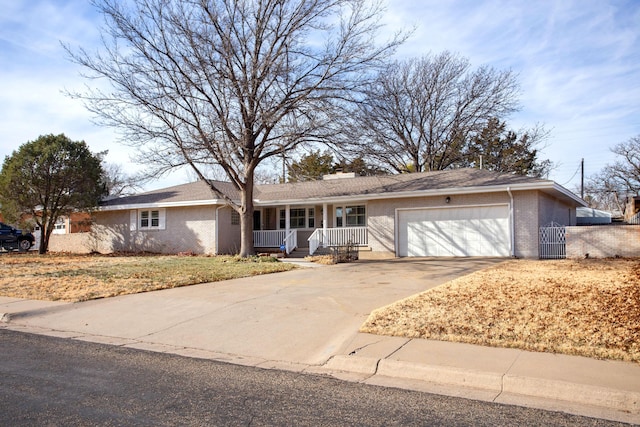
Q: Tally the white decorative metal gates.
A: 1